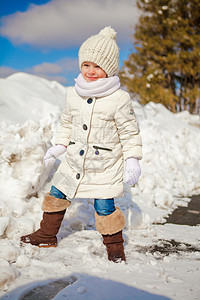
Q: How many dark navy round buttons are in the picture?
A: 4